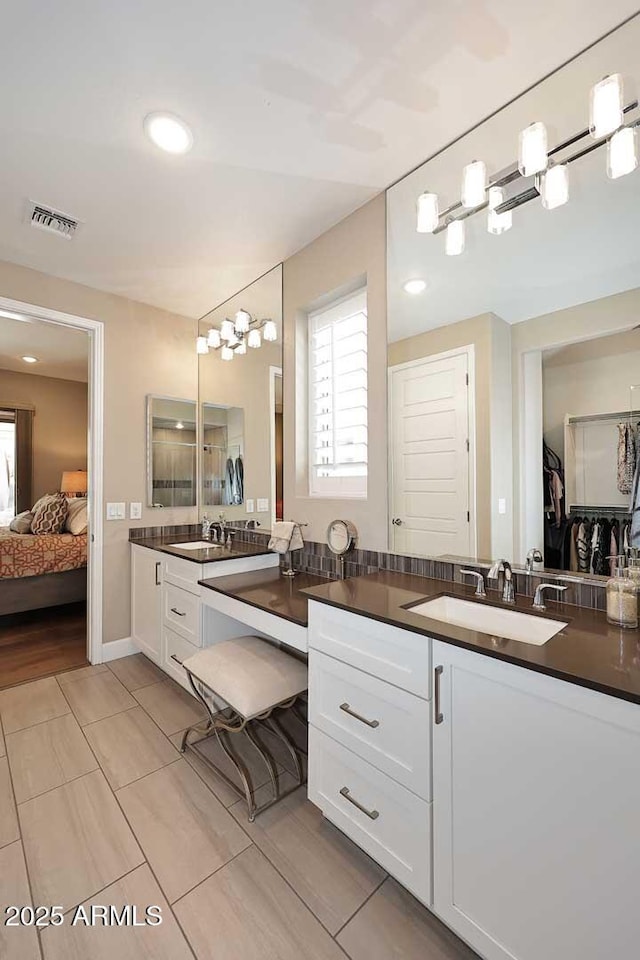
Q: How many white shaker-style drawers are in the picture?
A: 6